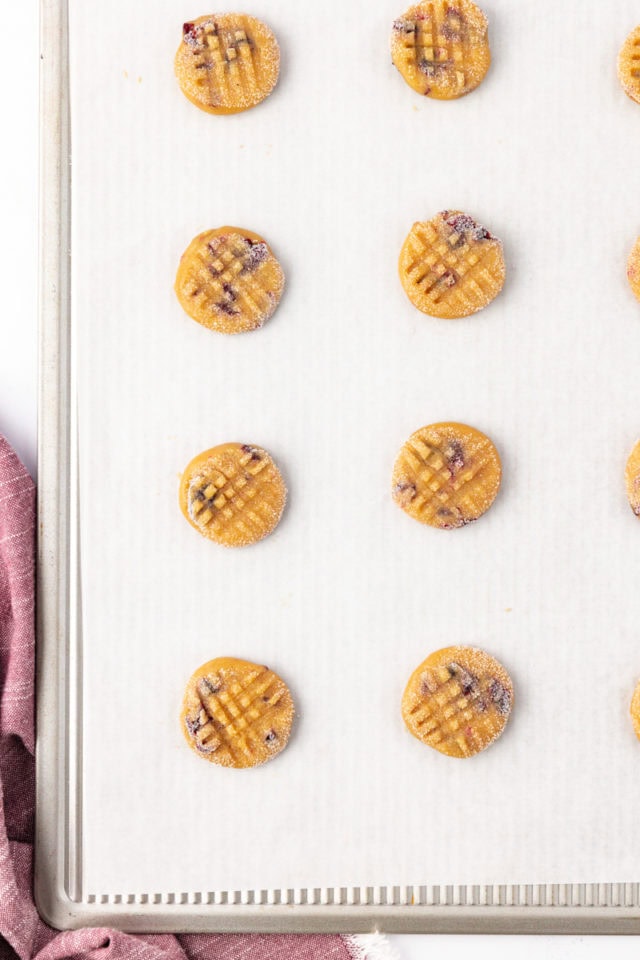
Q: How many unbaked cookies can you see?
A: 12